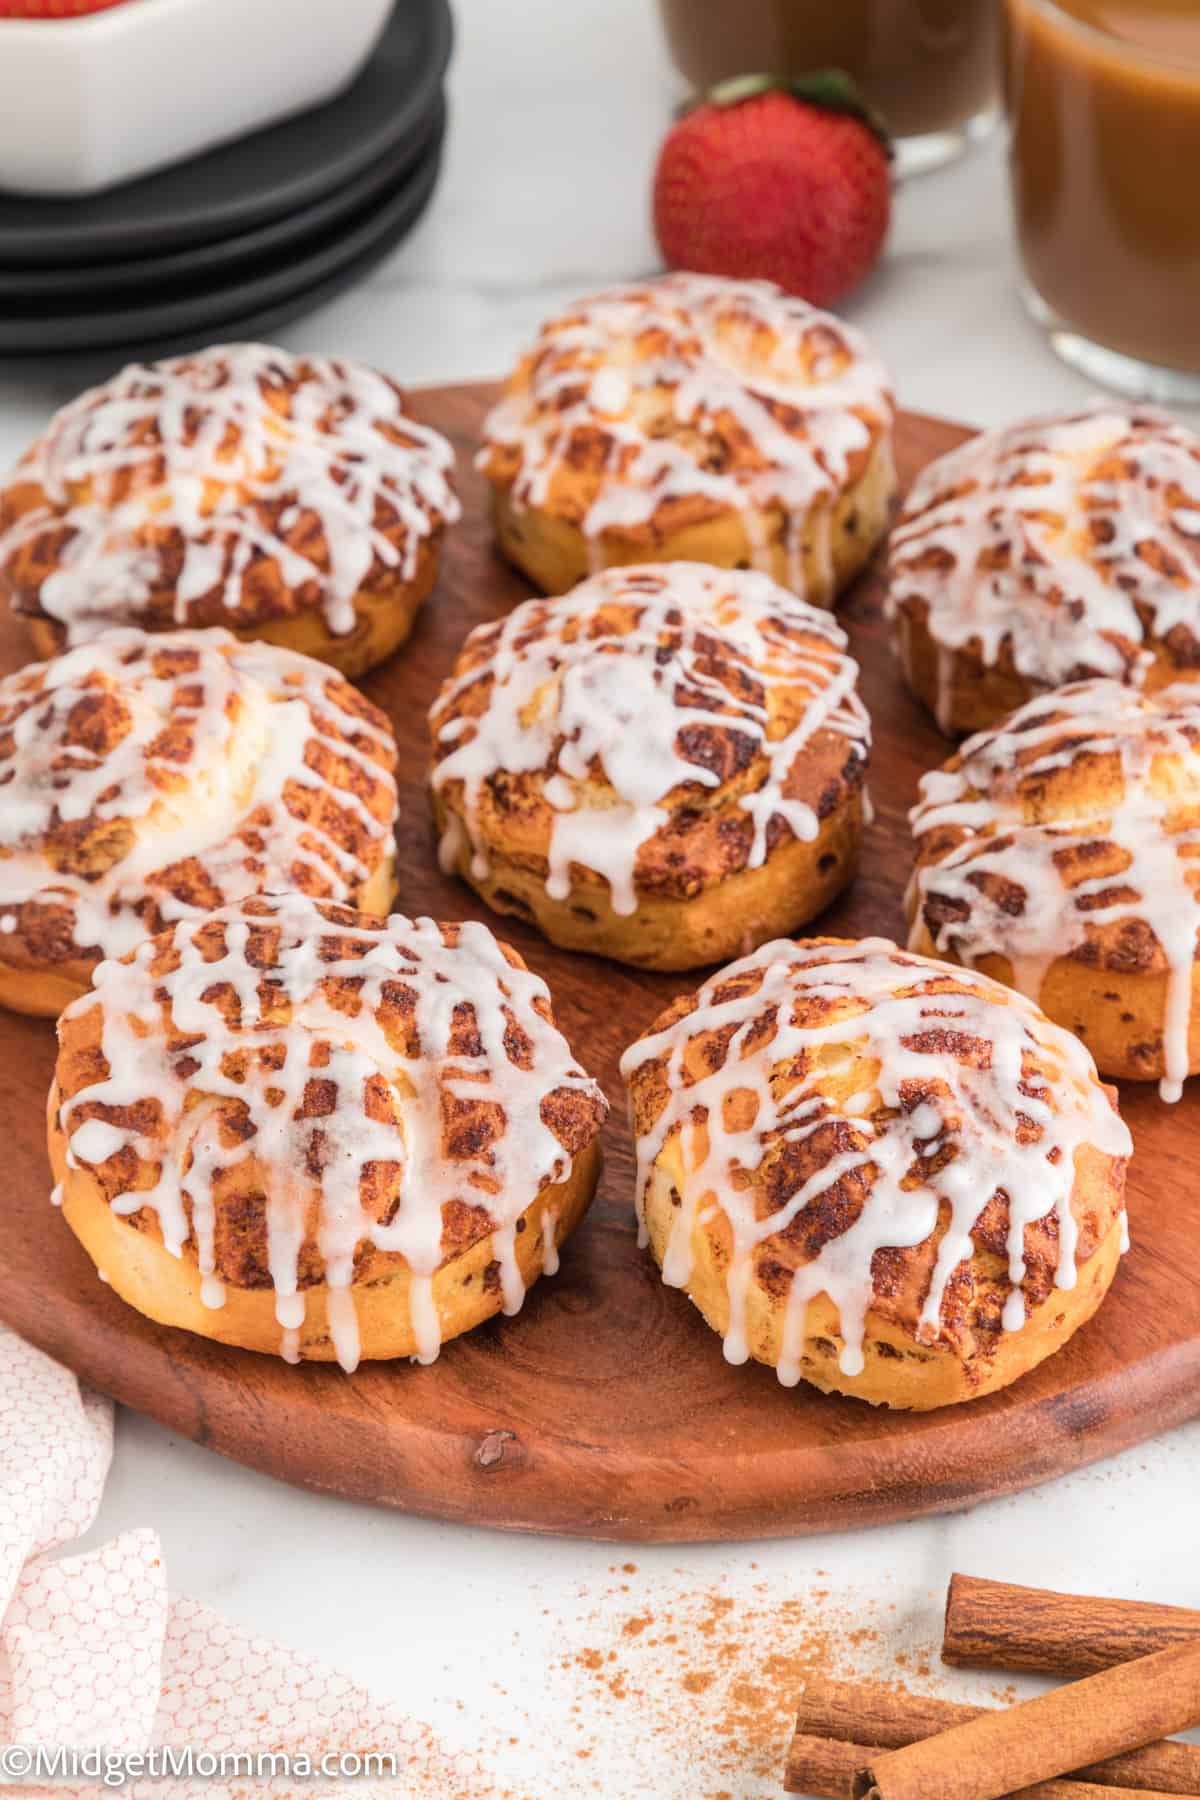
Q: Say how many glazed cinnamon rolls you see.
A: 8